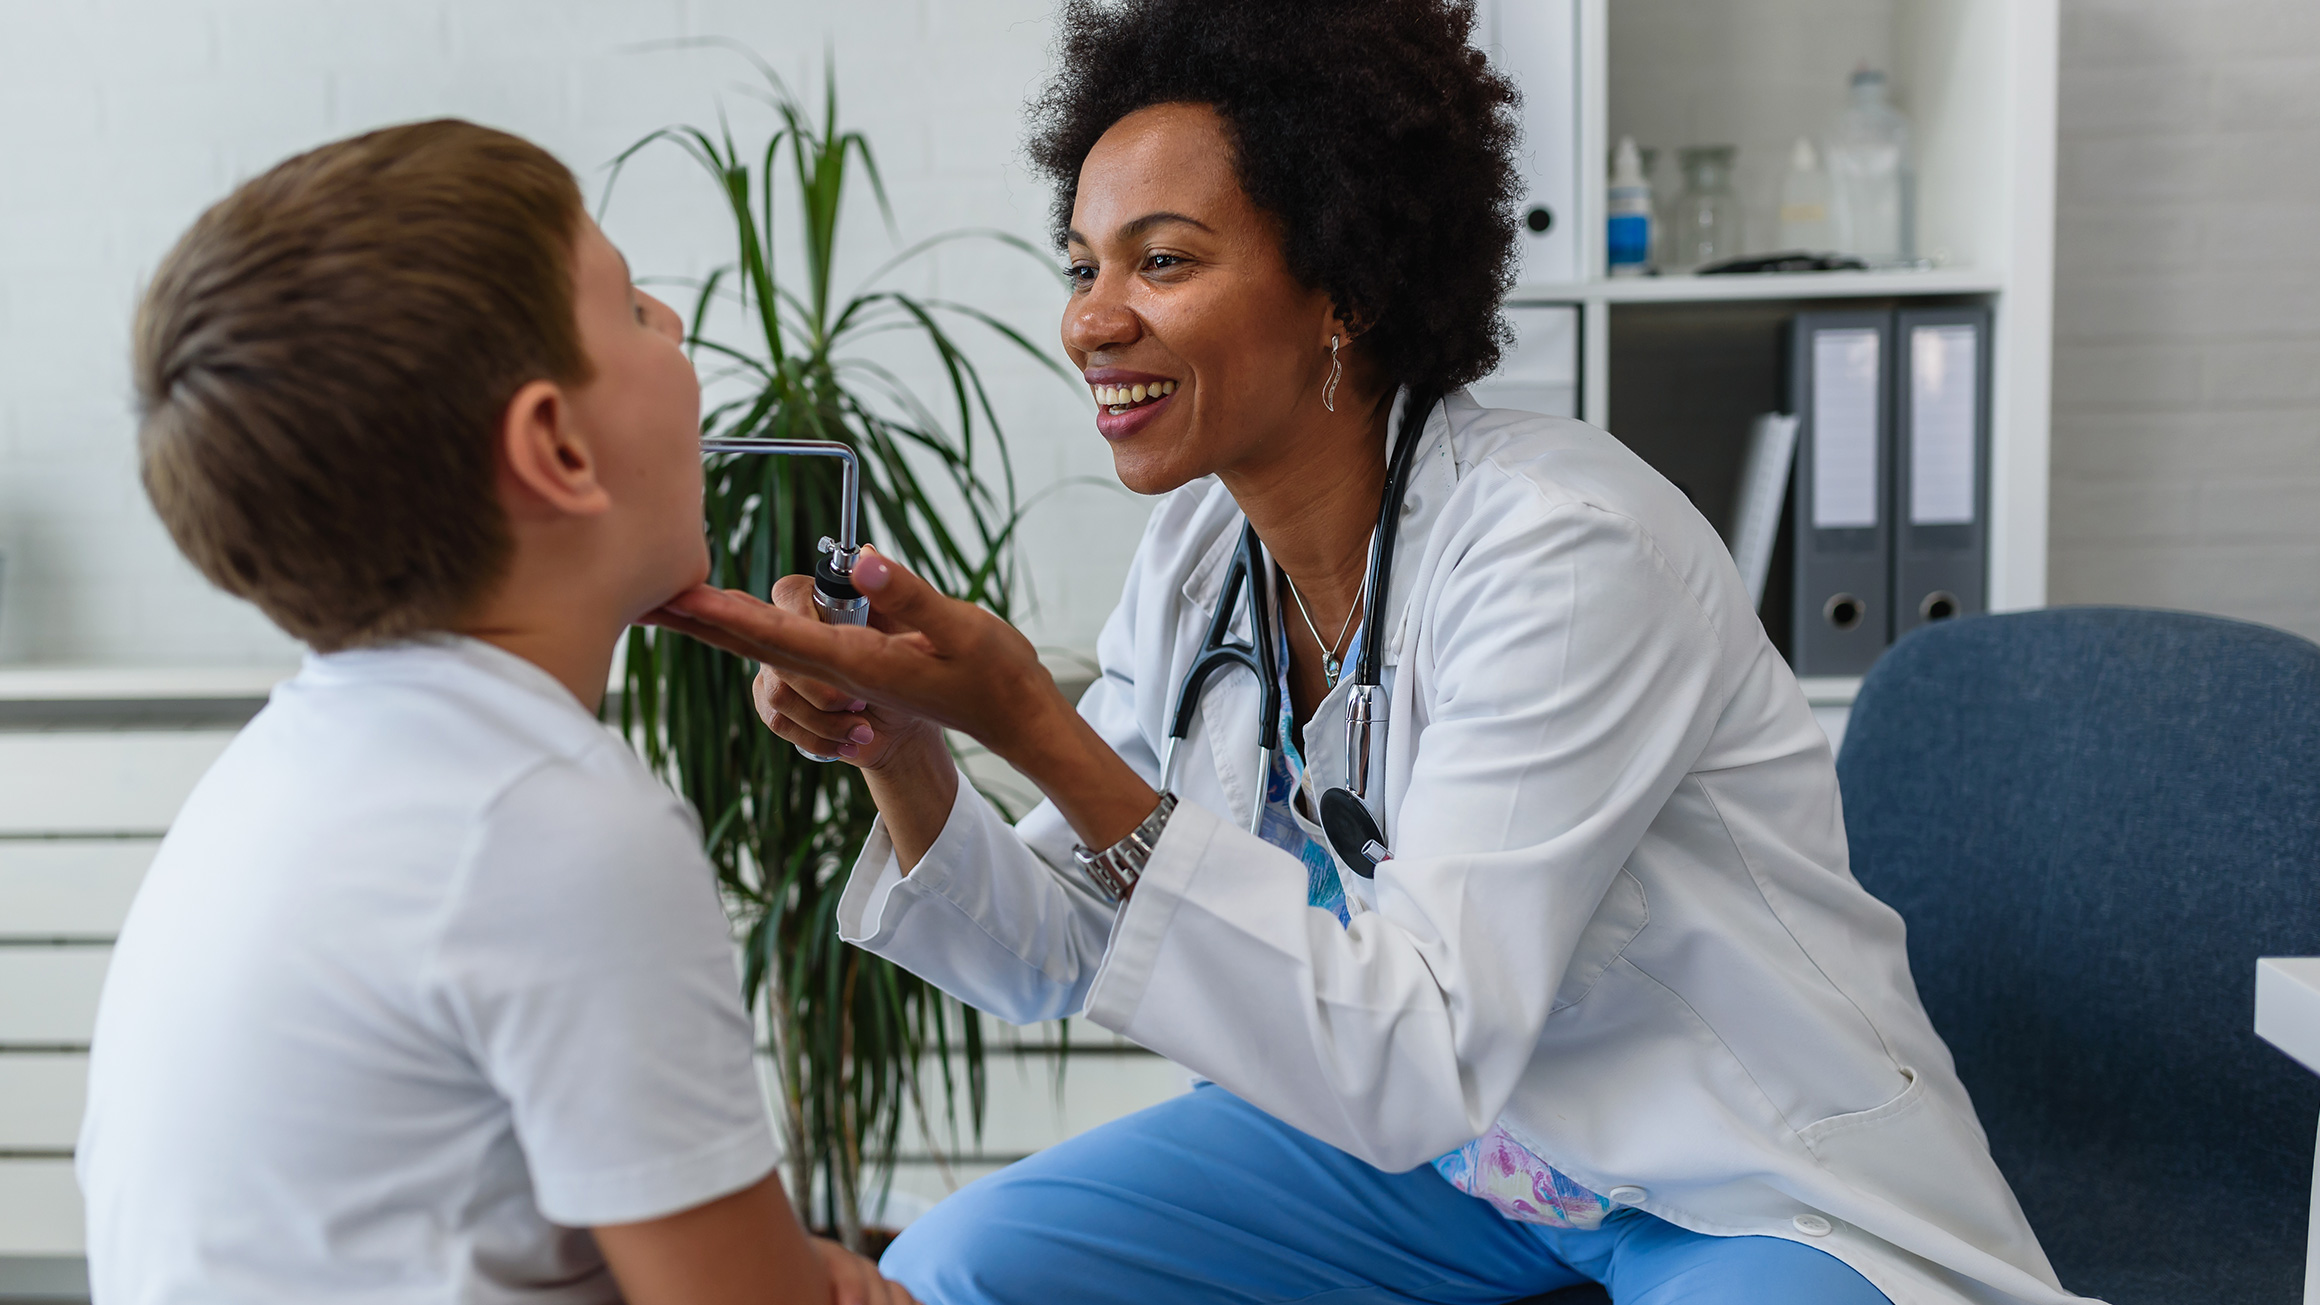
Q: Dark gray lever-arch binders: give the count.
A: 2